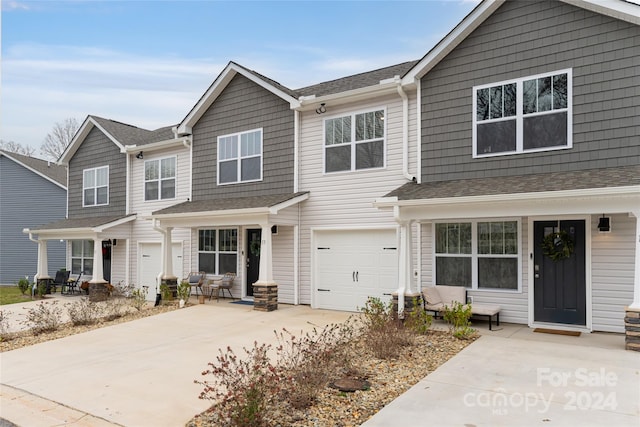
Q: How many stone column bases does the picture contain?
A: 6